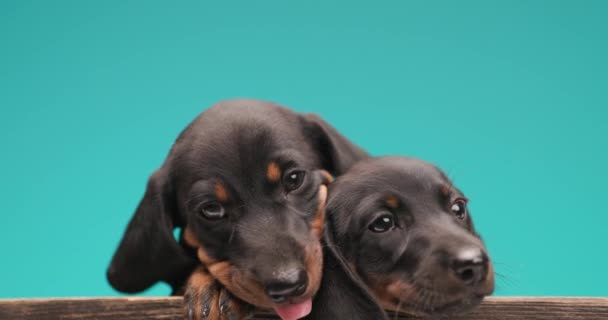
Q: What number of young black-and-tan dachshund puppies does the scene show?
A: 2